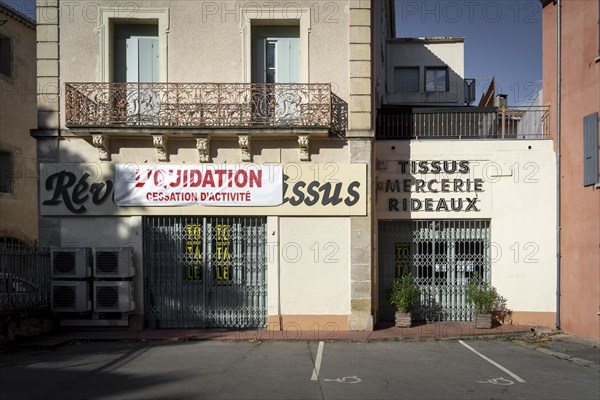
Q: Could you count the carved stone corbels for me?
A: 5